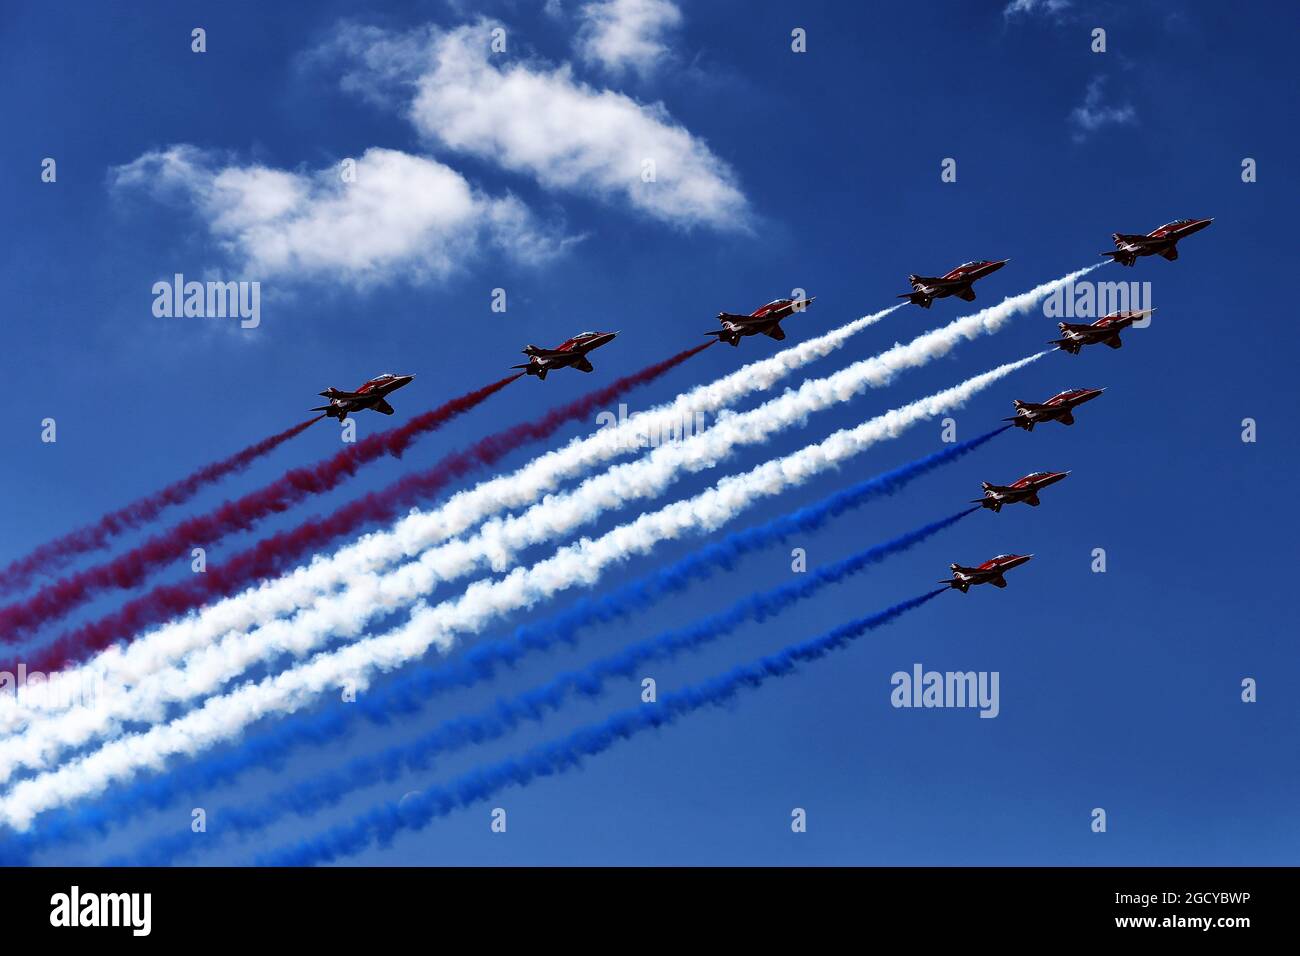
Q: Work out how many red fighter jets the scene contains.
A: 9